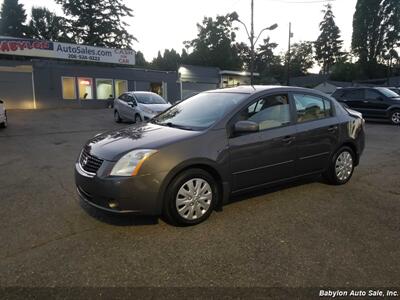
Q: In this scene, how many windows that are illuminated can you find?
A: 4